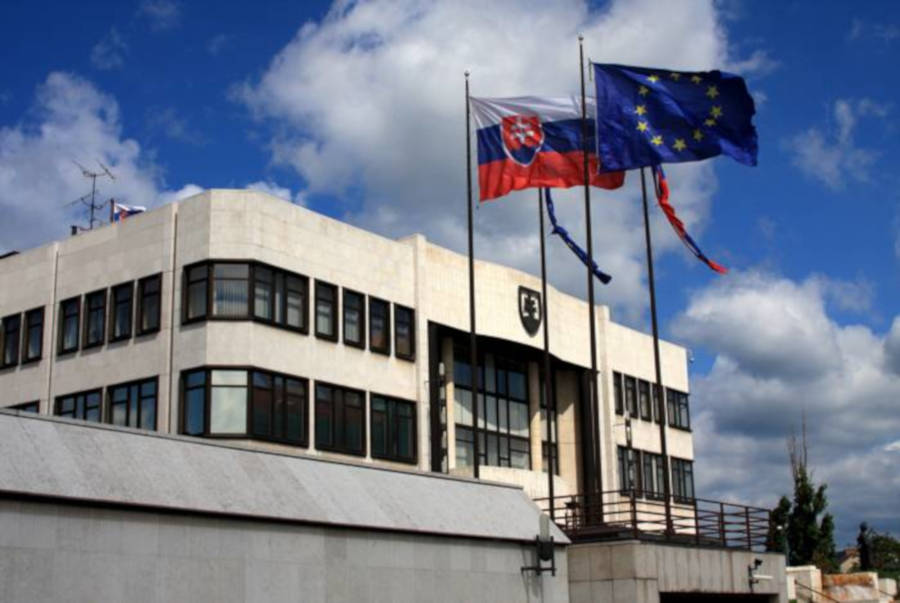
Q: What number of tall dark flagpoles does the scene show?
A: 4